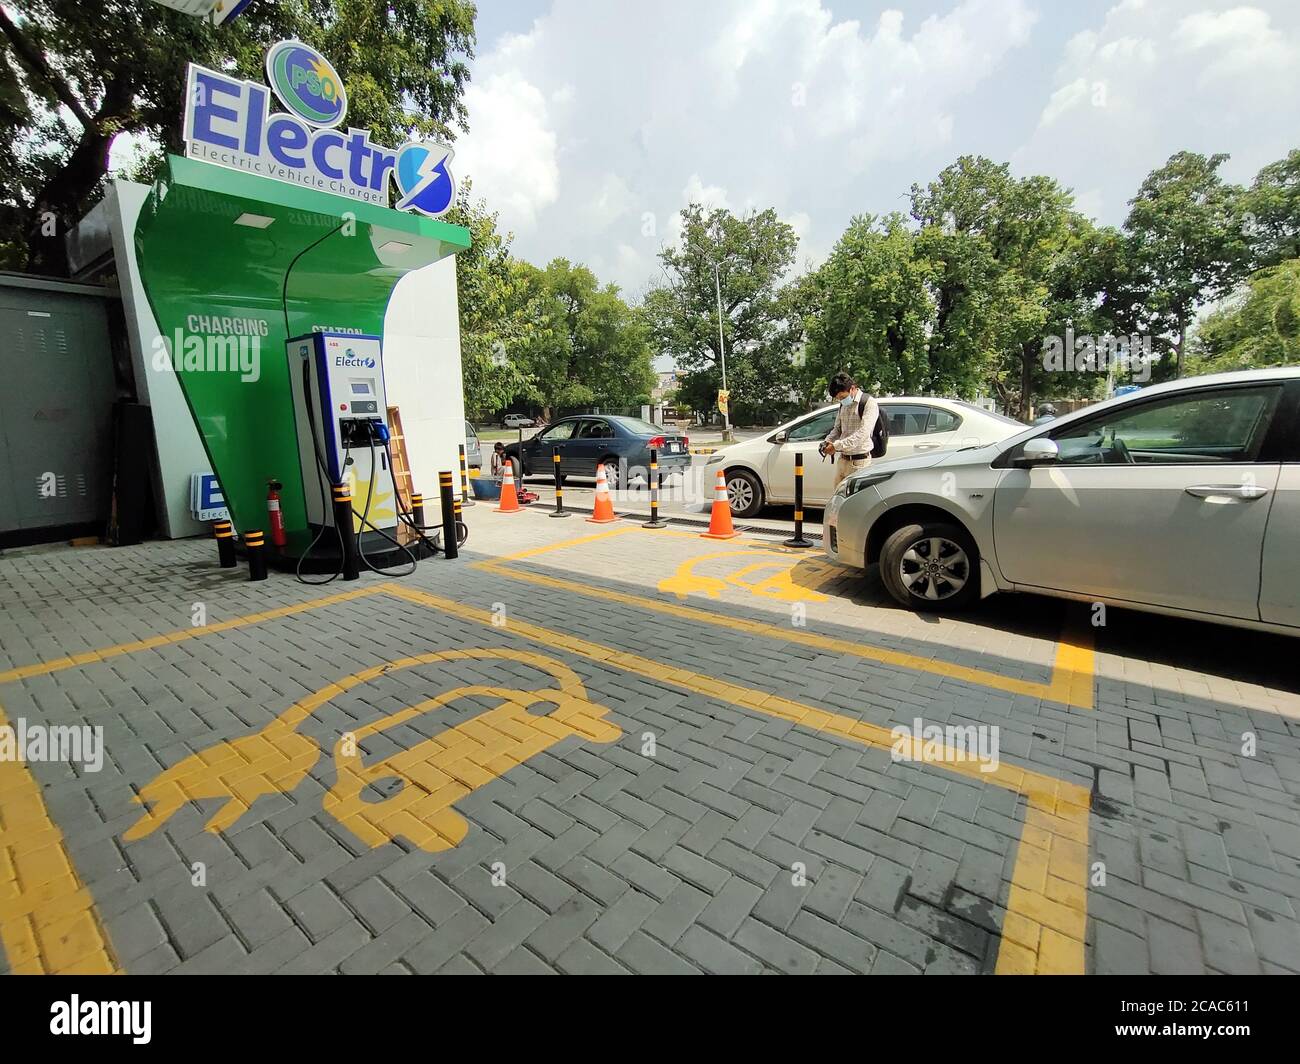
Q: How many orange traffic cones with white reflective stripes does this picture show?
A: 3